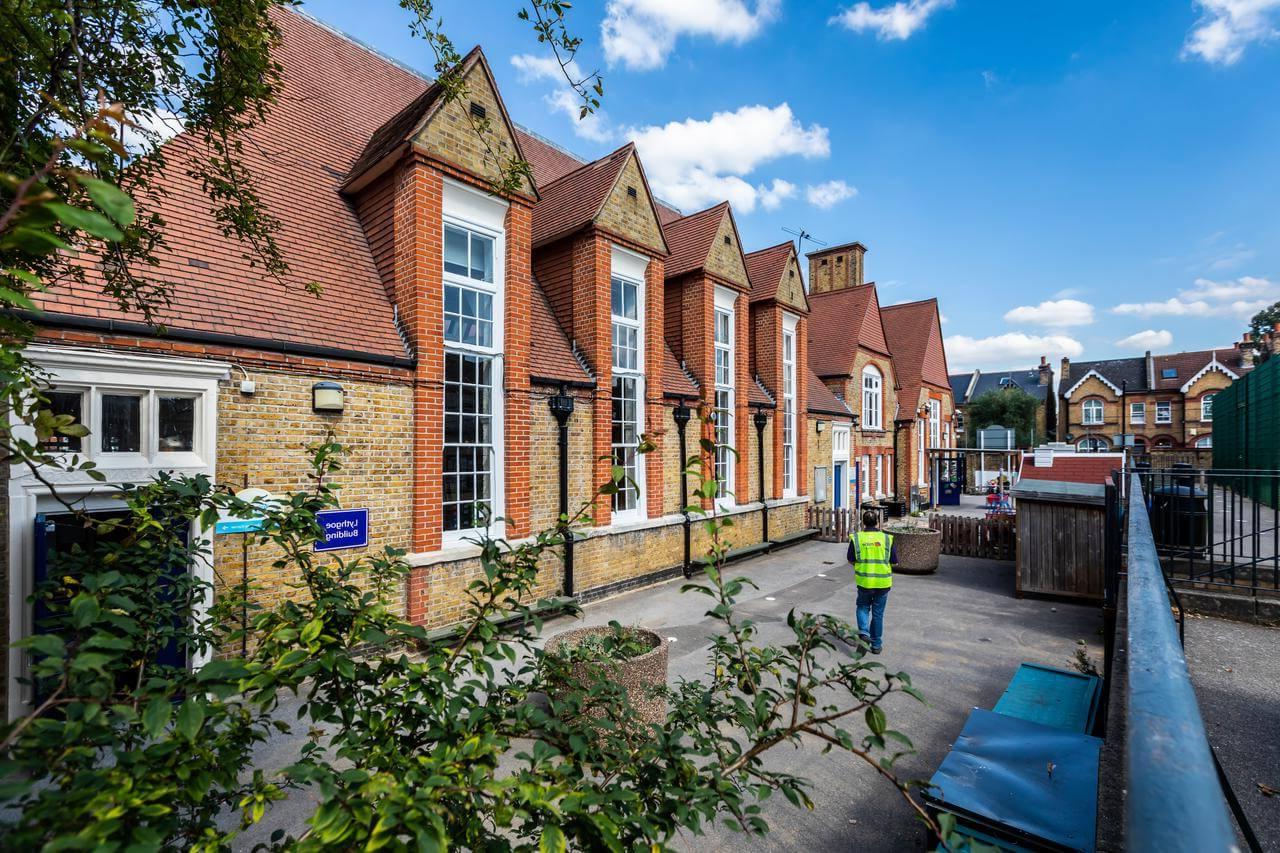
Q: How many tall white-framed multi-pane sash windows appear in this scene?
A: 4